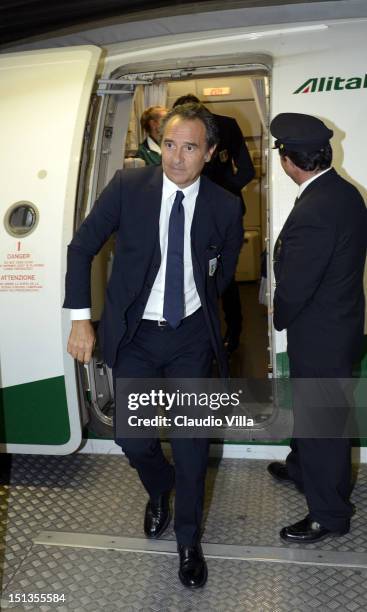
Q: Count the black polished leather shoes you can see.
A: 4